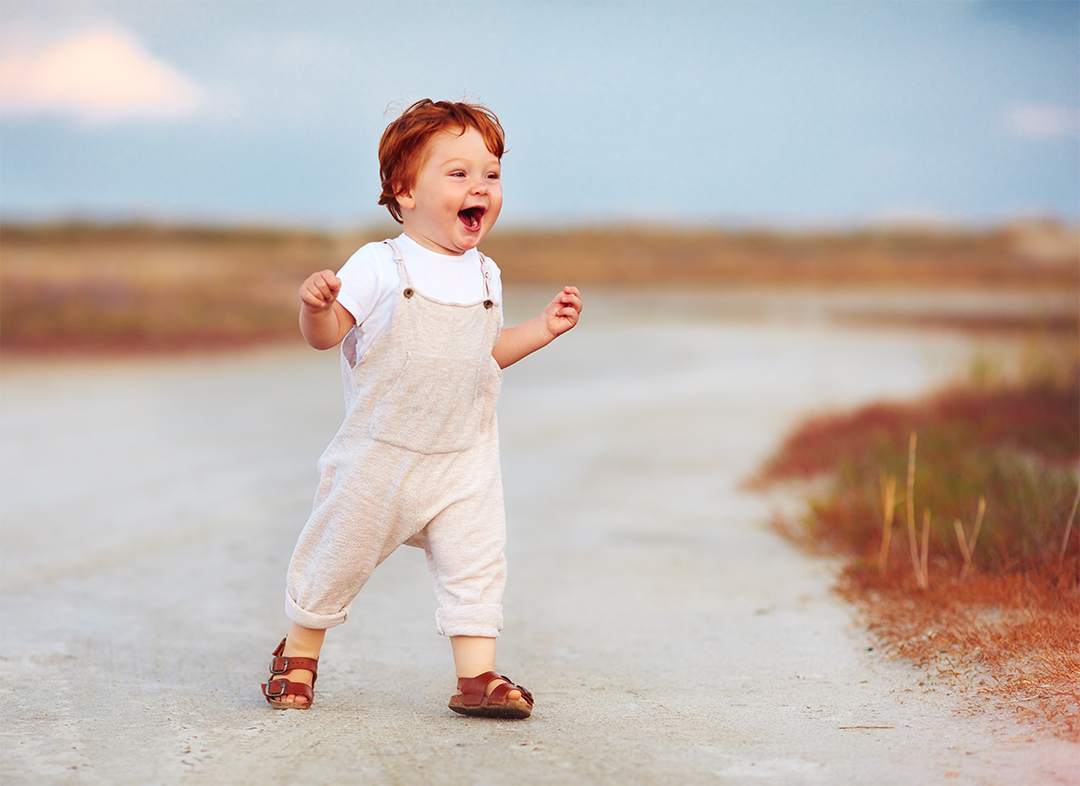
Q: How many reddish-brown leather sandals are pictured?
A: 2